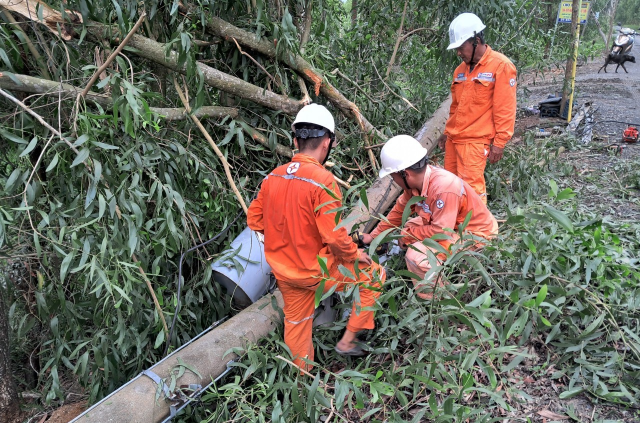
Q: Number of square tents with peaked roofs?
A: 0